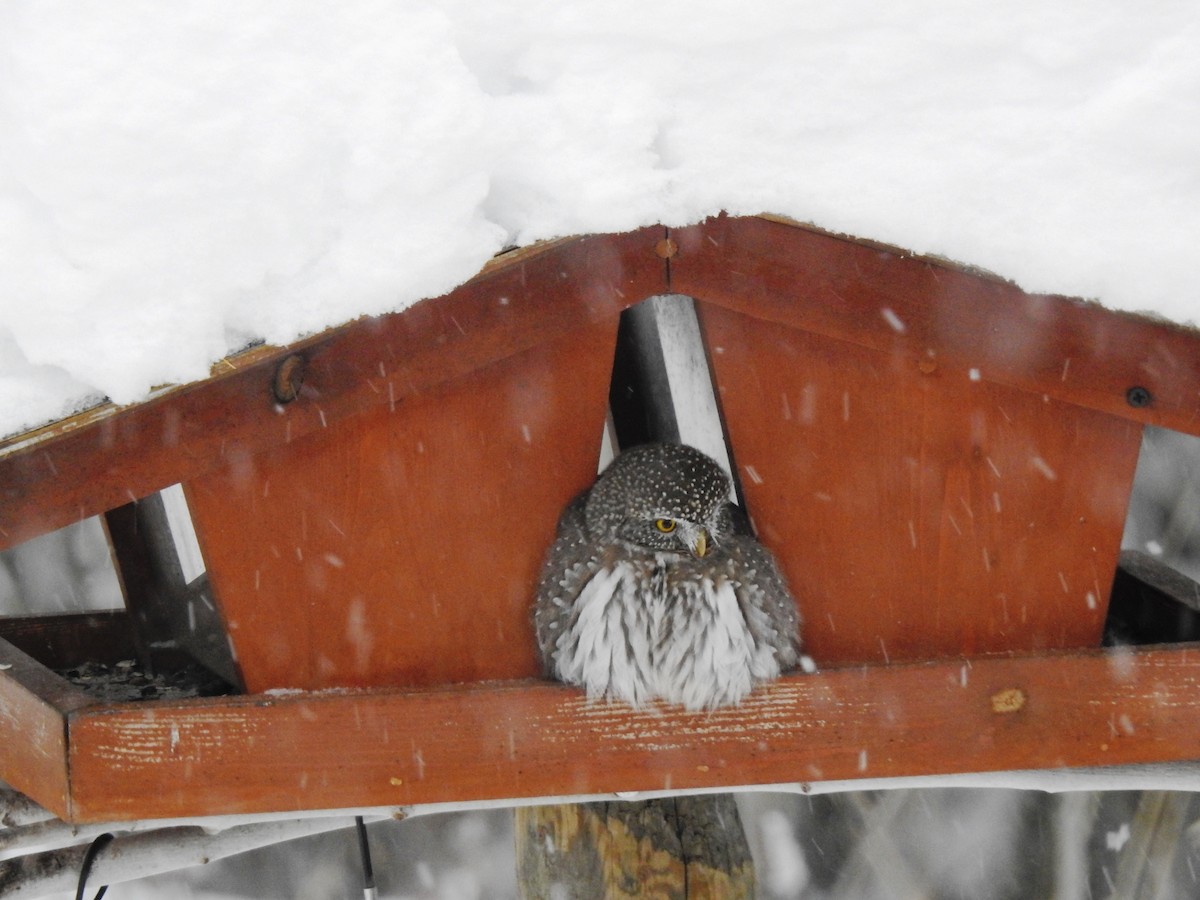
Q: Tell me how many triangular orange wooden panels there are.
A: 2